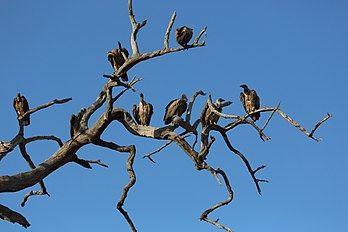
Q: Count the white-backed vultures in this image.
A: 8